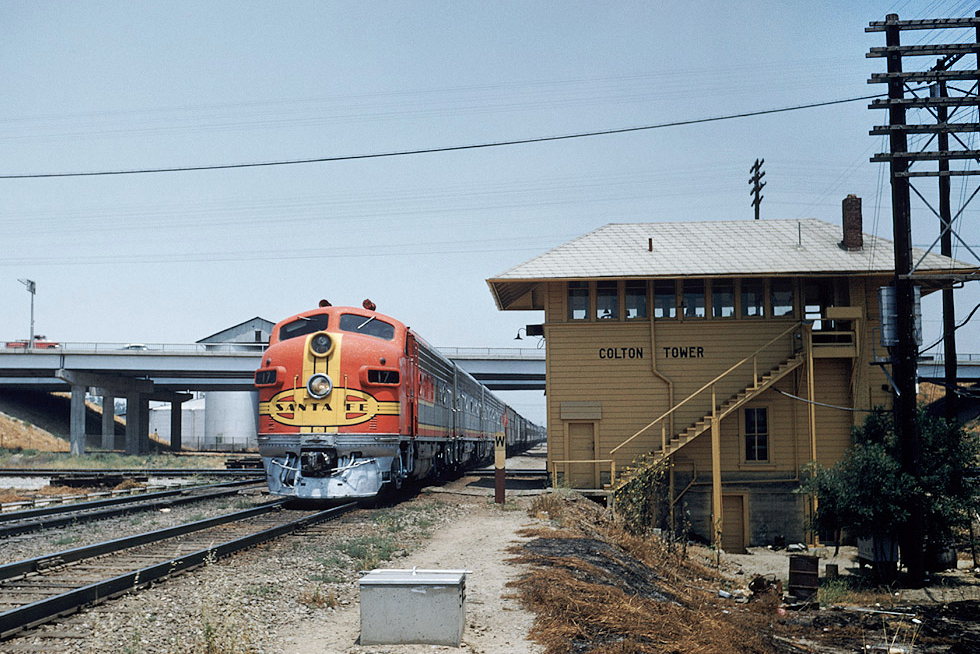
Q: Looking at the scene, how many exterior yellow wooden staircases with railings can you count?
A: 1